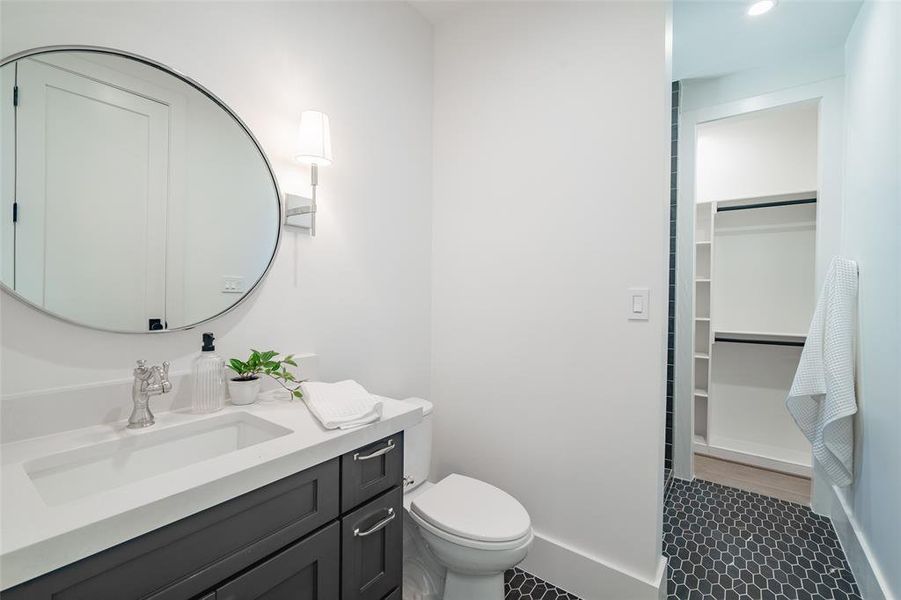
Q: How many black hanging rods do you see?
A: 2